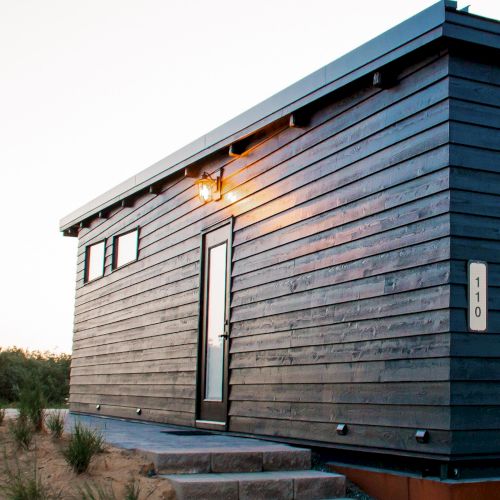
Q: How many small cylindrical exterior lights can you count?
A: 4